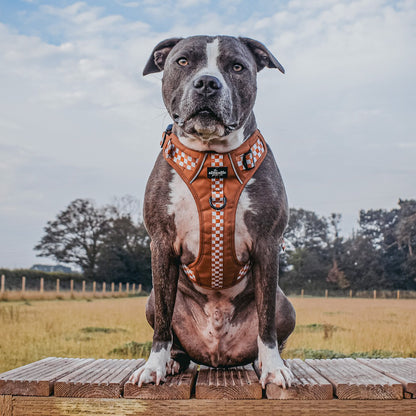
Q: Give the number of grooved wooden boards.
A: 7